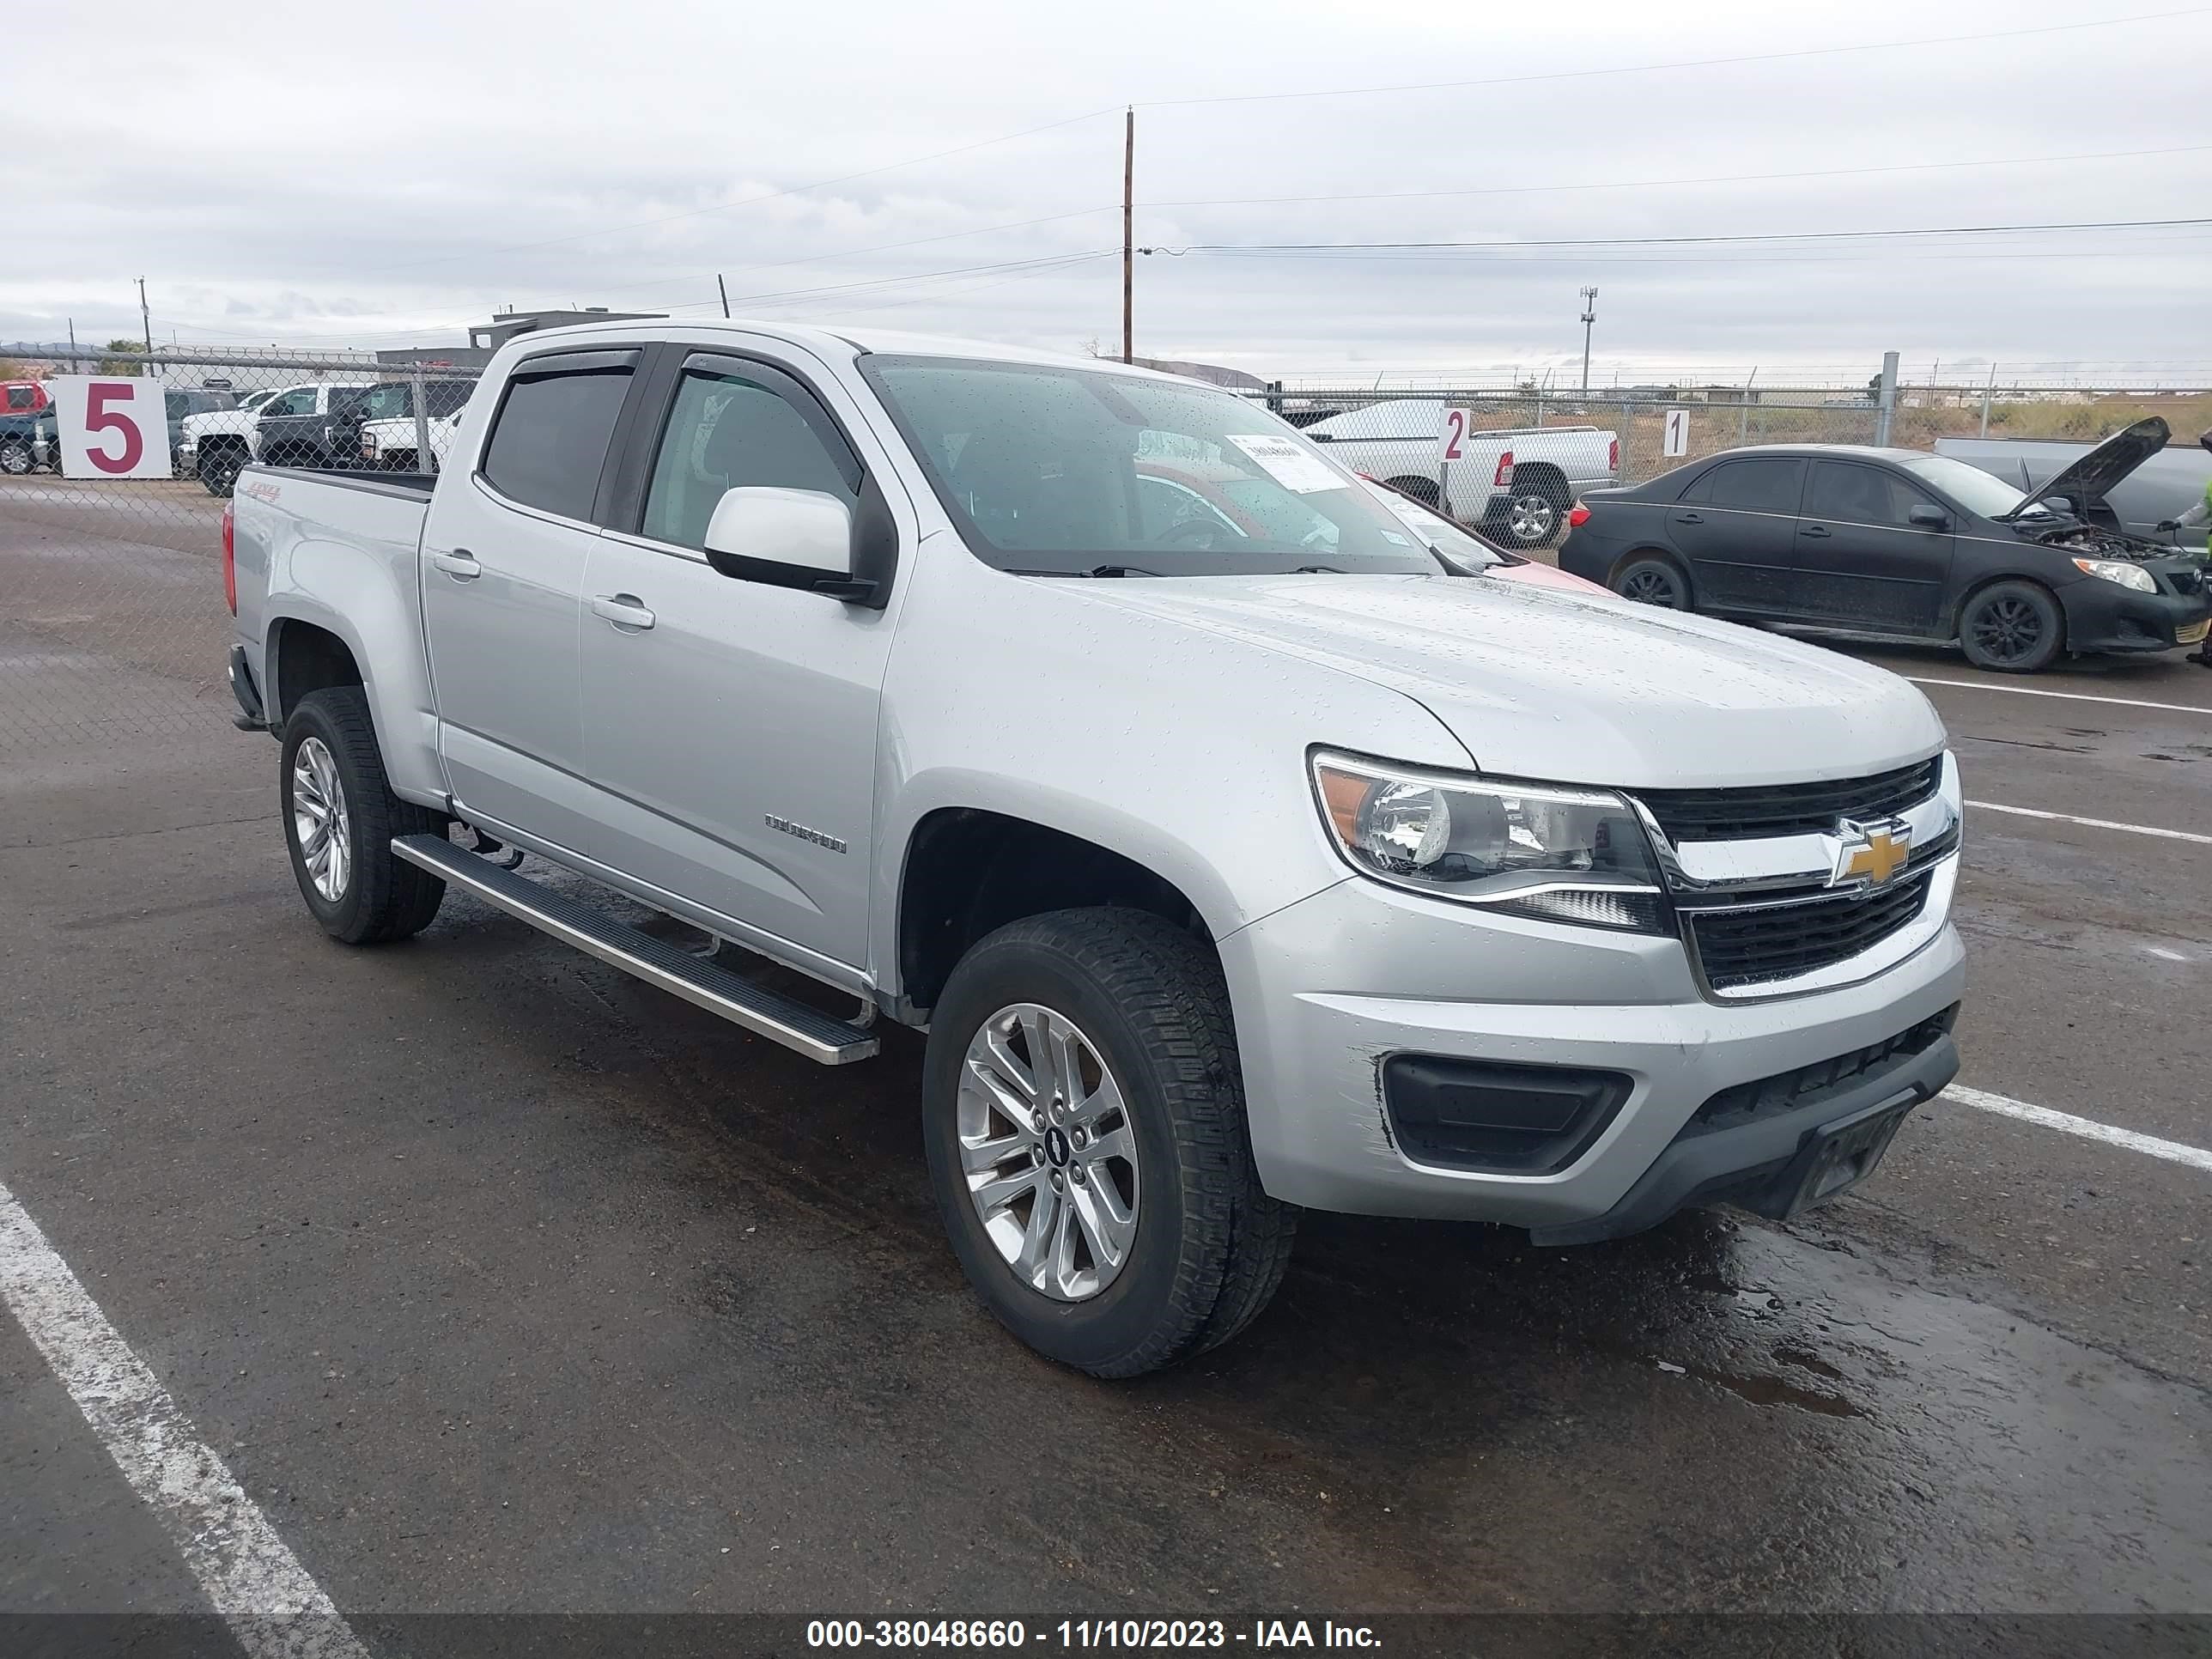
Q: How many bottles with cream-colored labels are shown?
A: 0